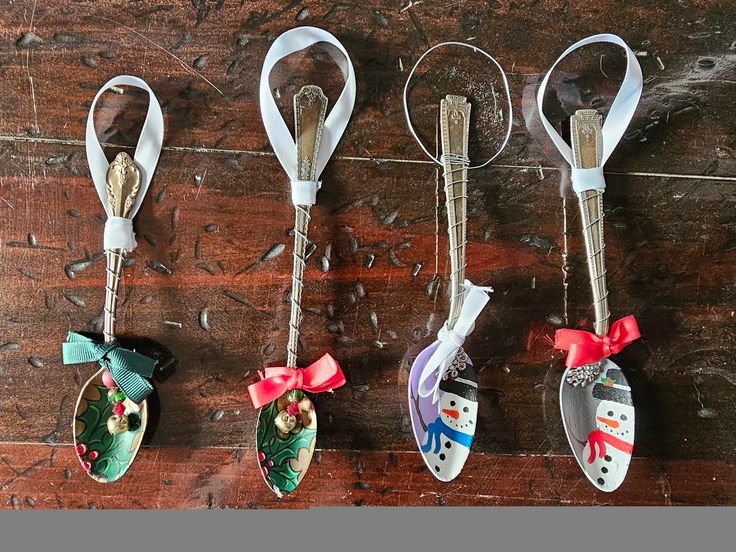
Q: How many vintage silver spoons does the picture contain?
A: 4